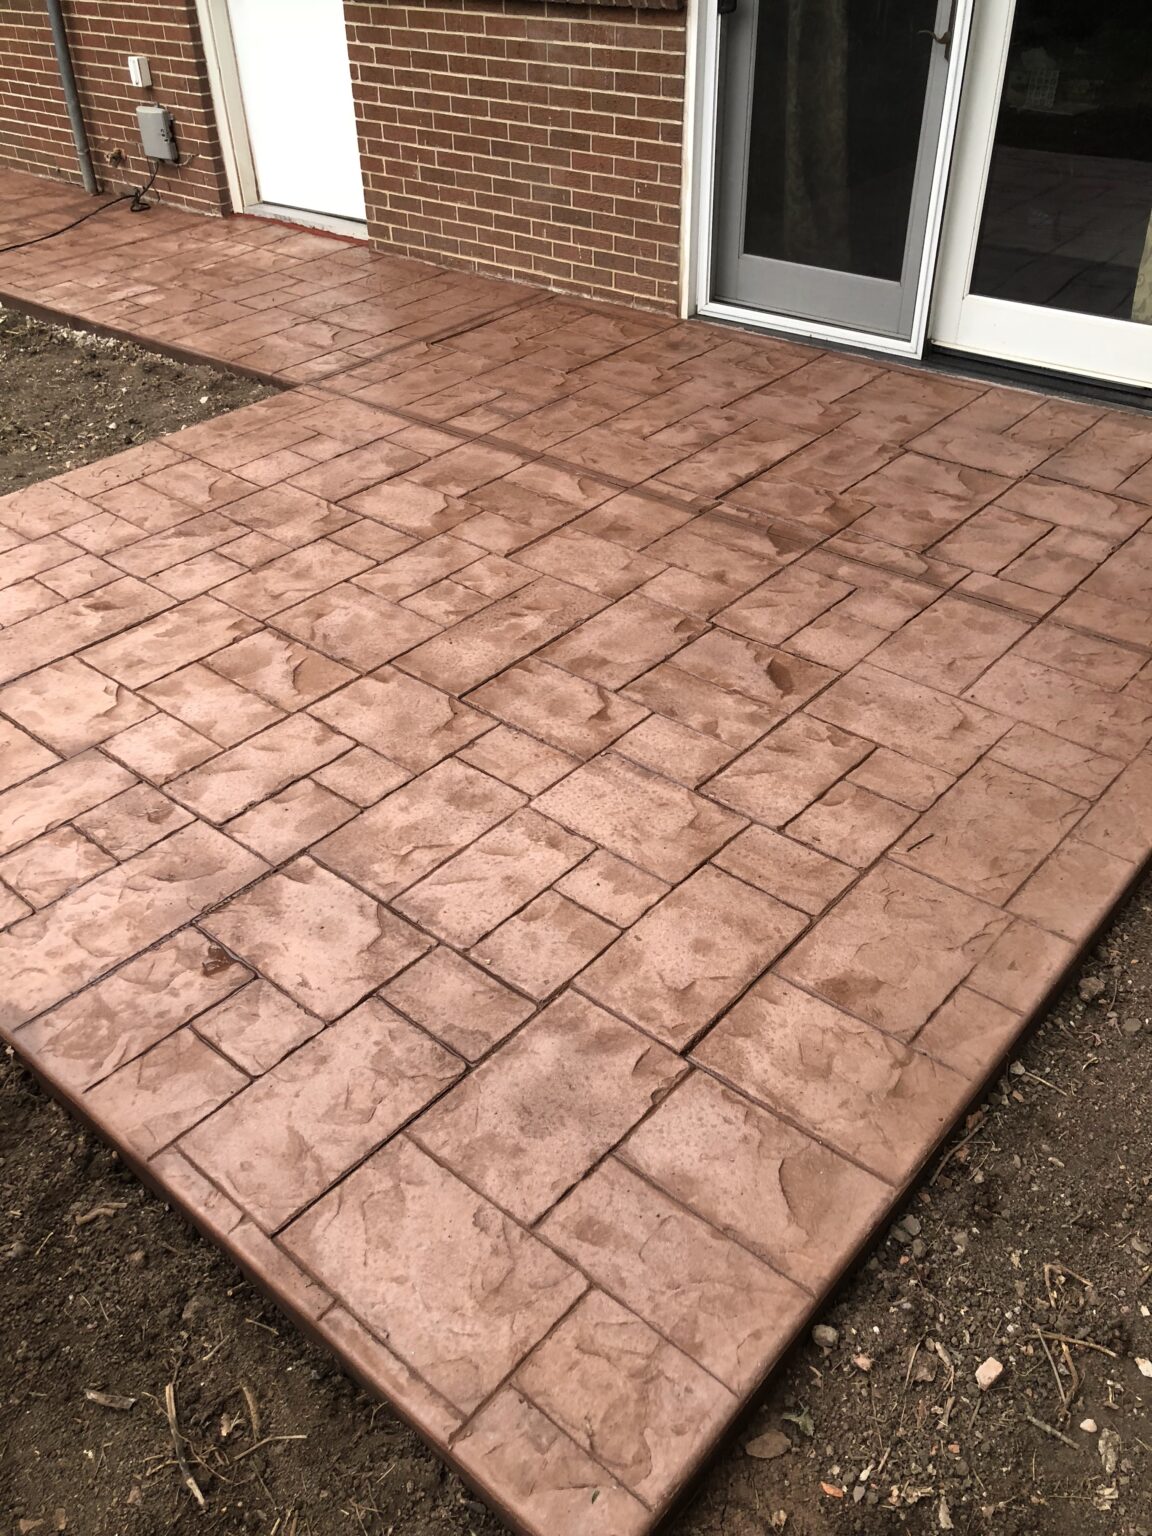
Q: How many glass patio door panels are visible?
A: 2